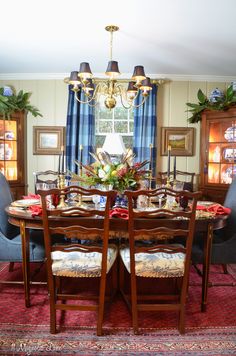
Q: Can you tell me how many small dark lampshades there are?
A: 7